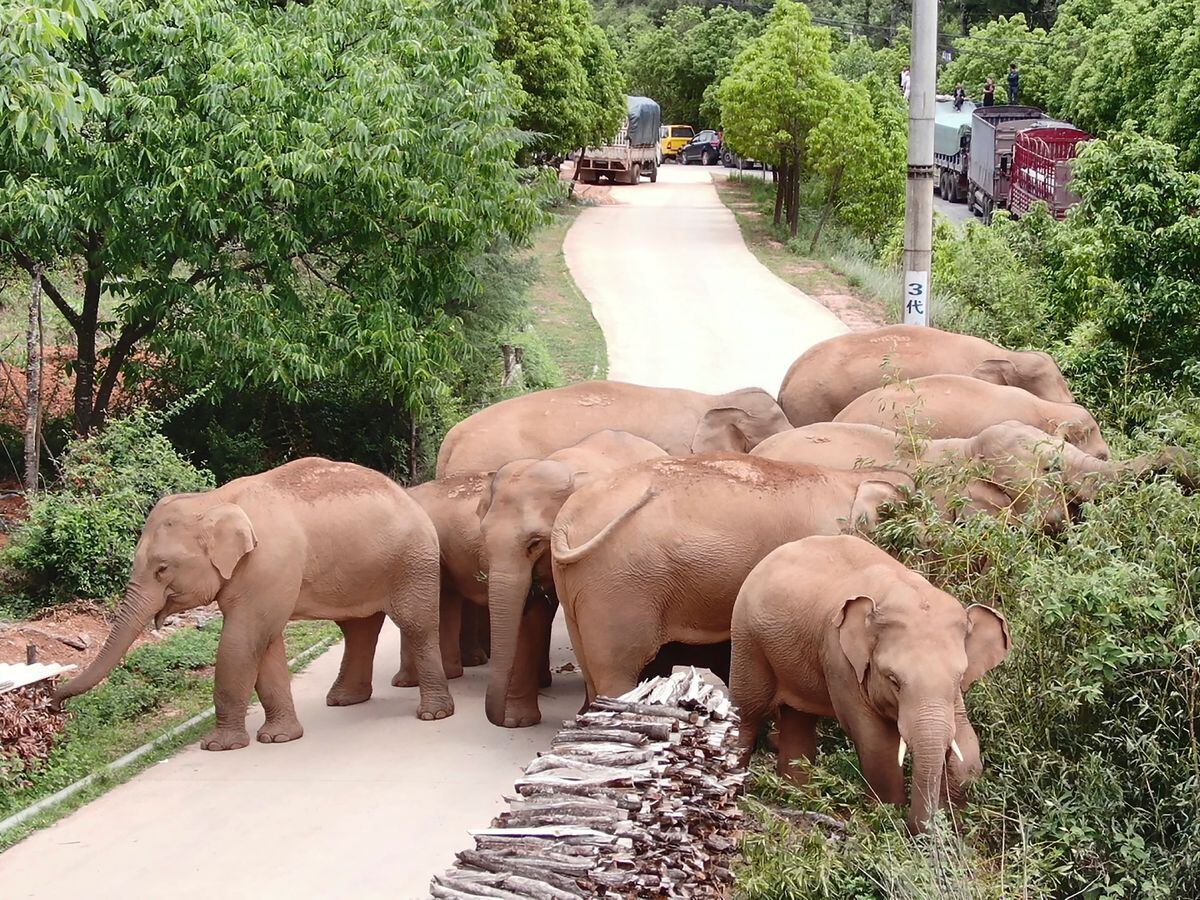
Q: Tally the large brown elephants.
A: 9